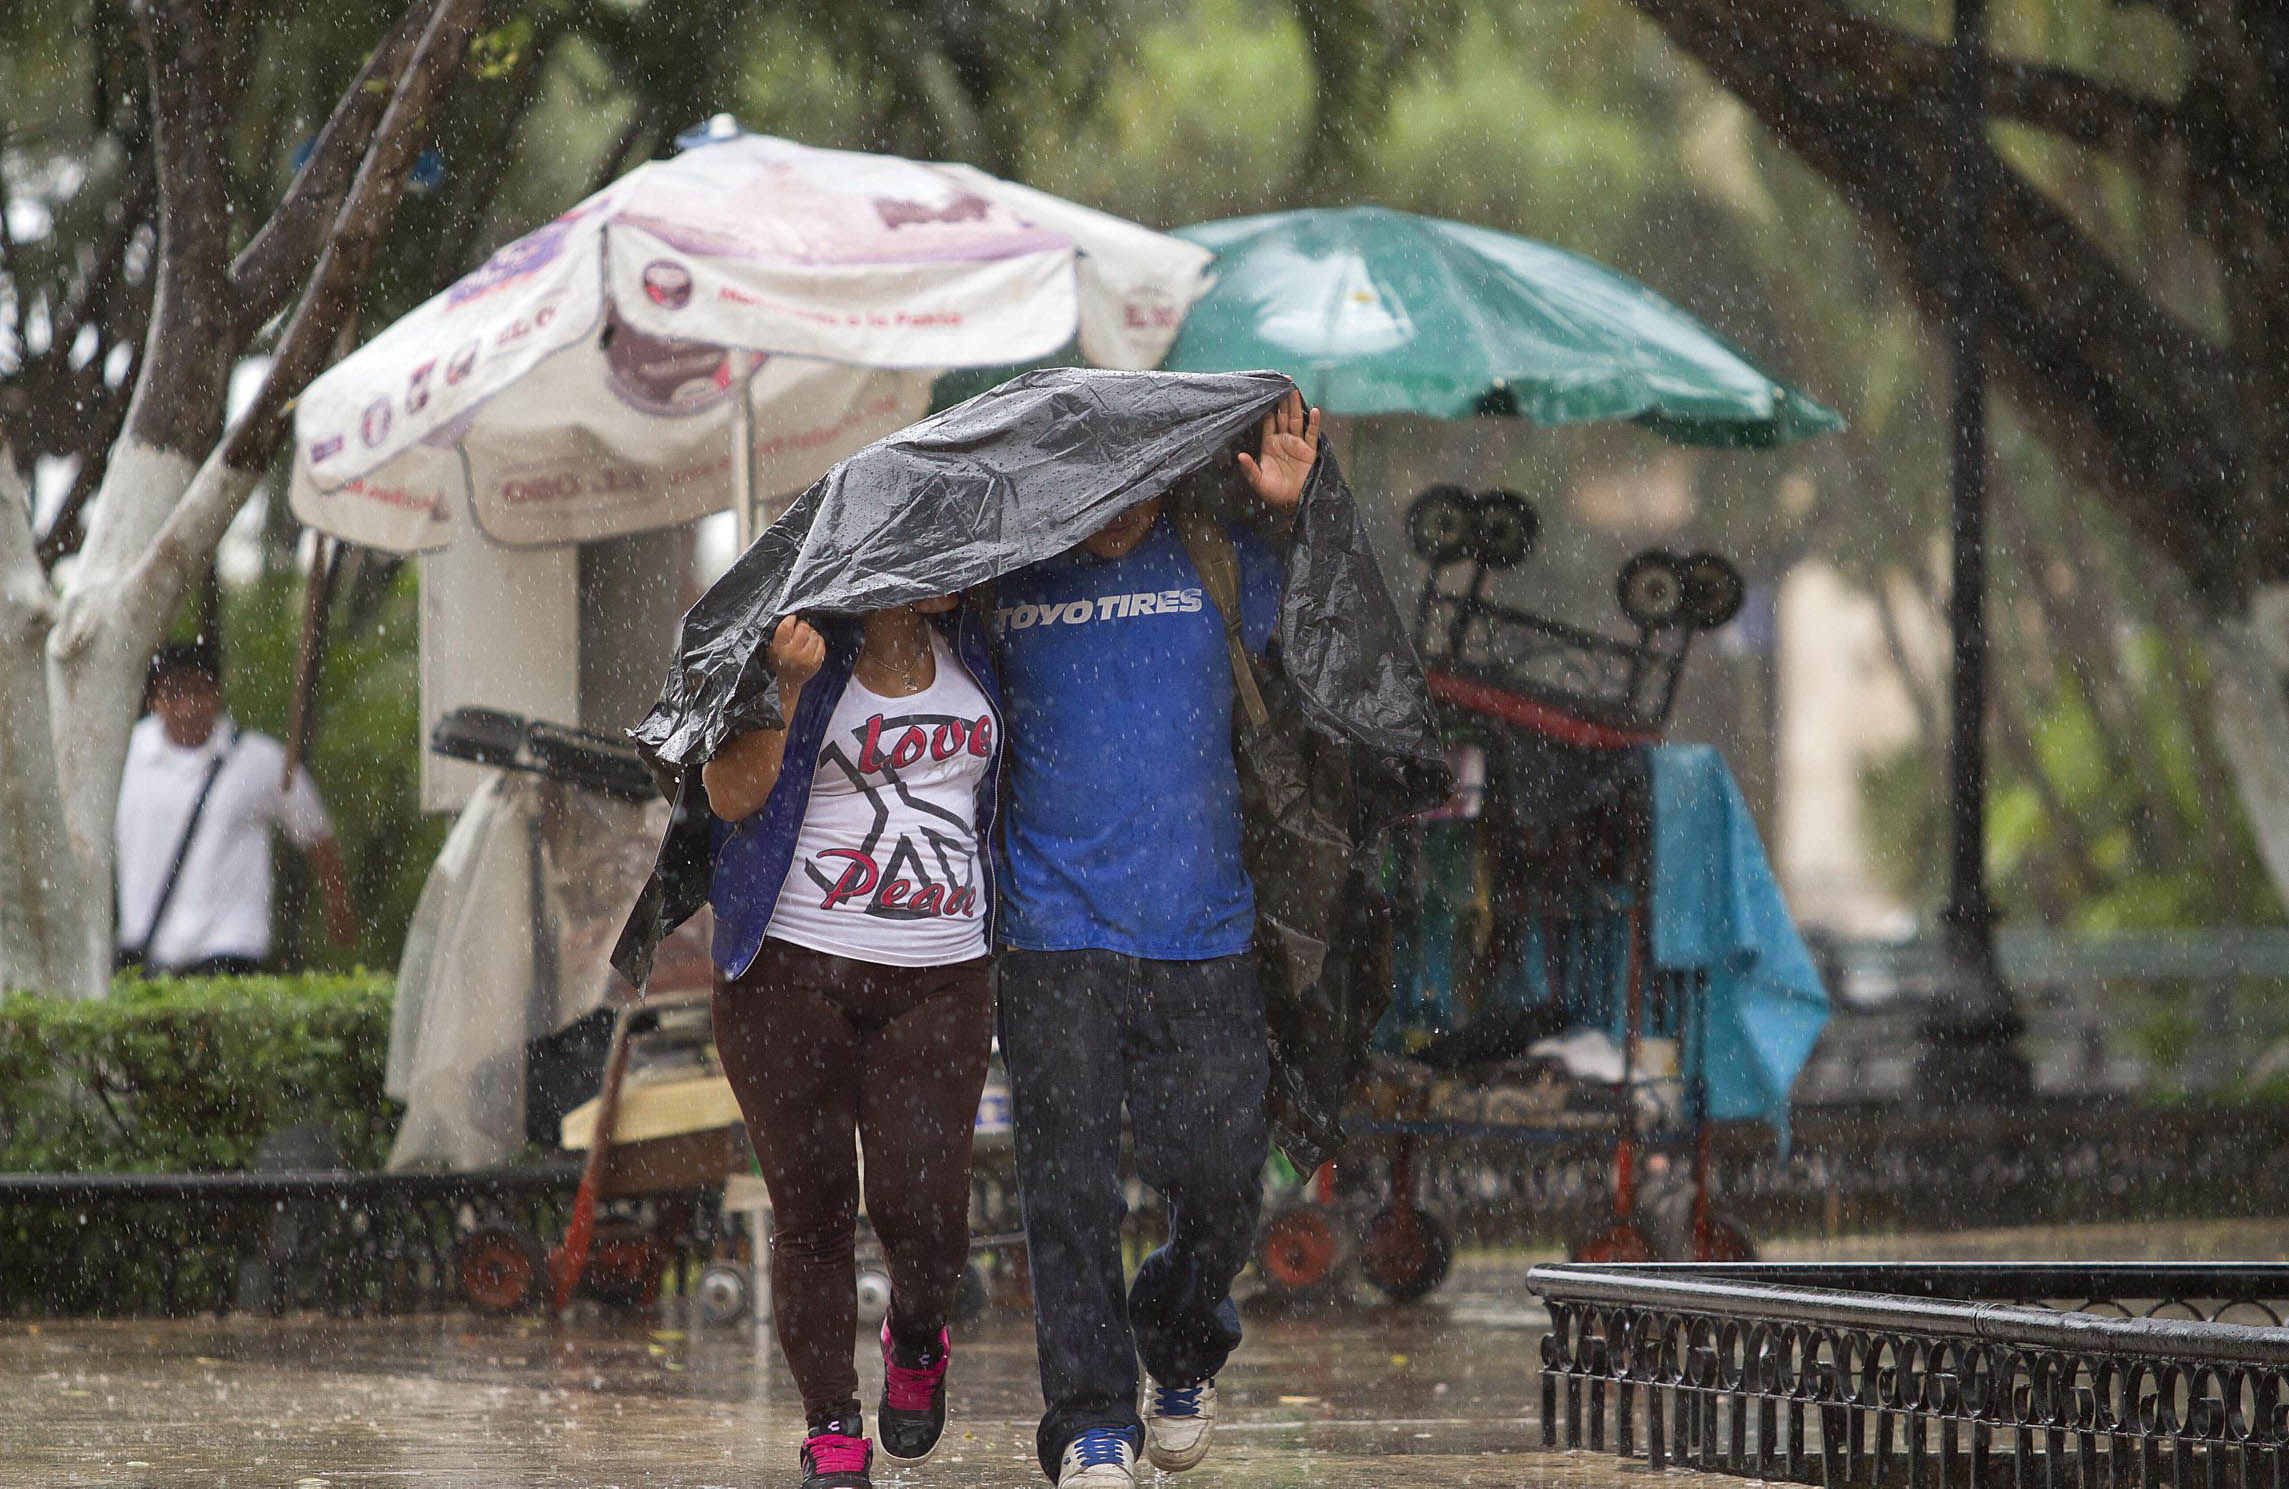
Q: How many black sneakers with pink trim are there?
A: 2